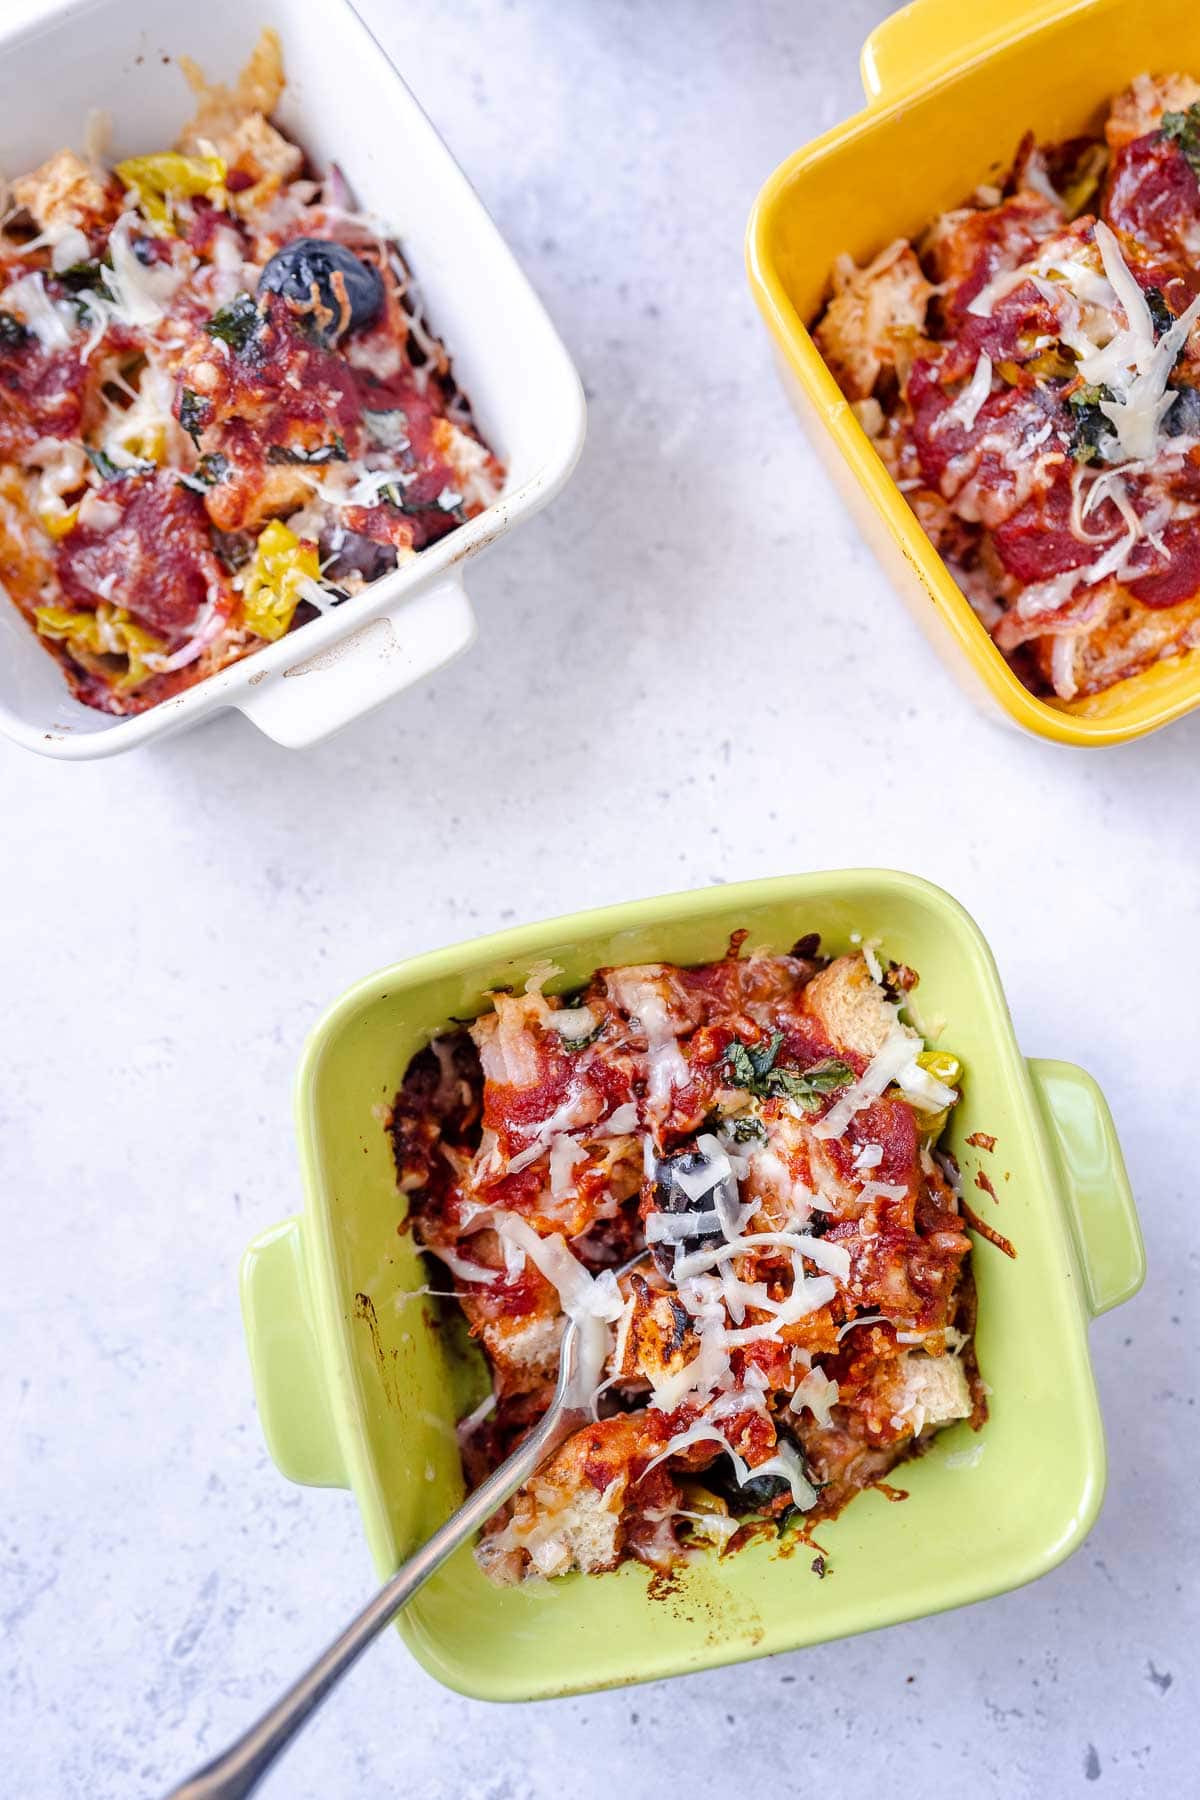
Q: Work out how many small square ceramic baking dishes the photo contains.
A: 3